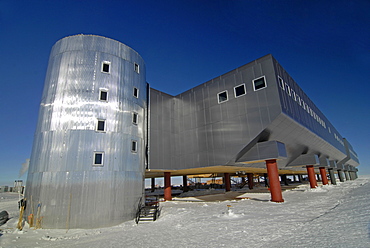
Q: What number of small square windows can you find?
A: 11